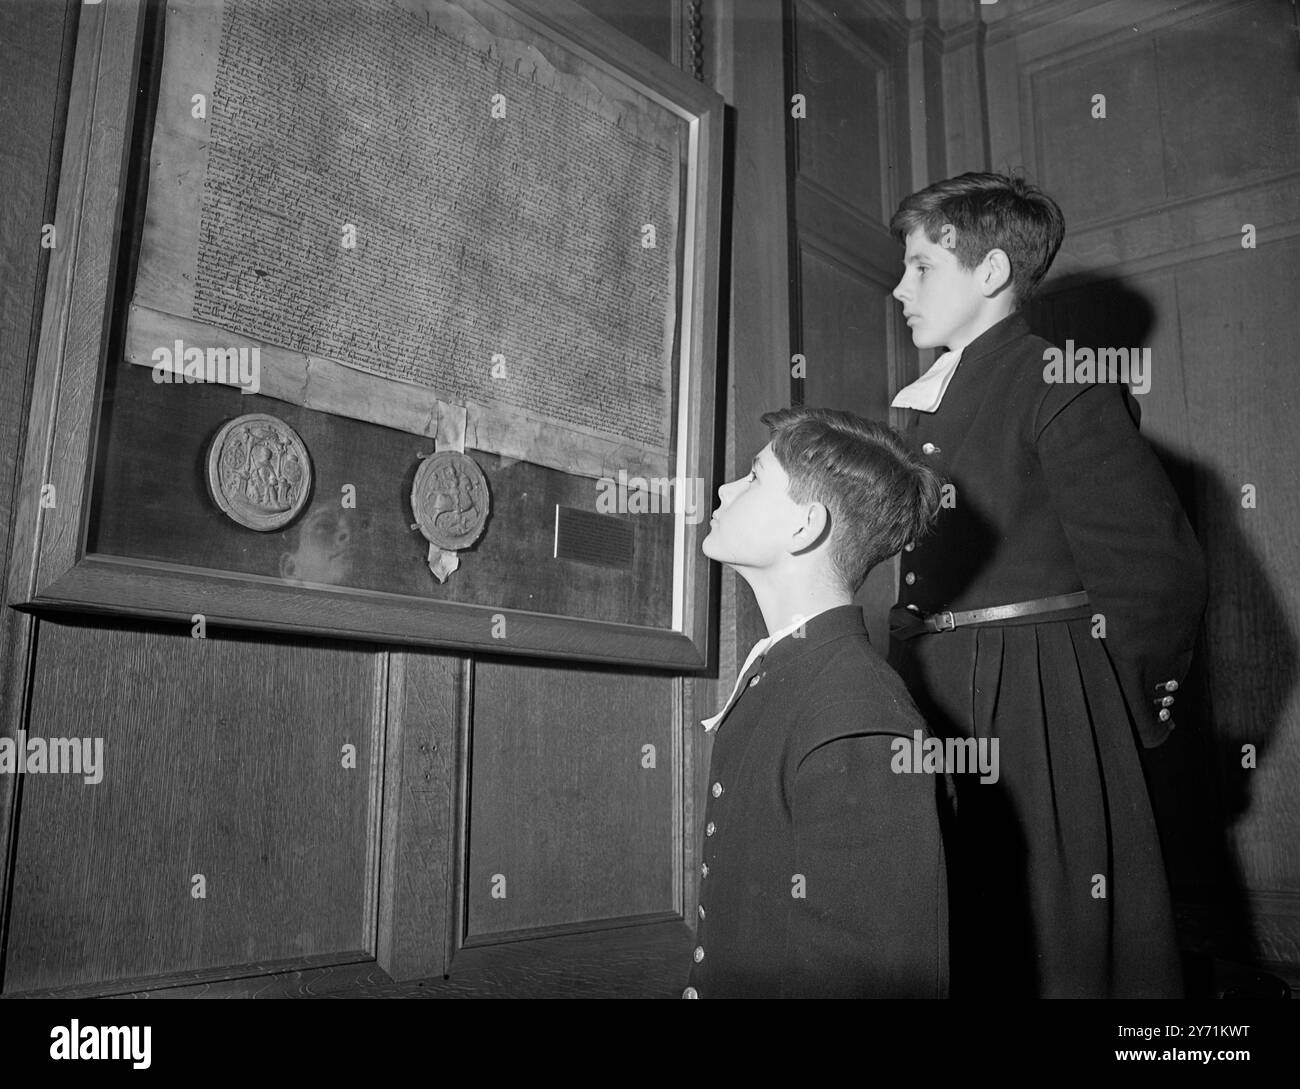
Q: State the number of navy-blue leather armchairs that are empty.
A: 0